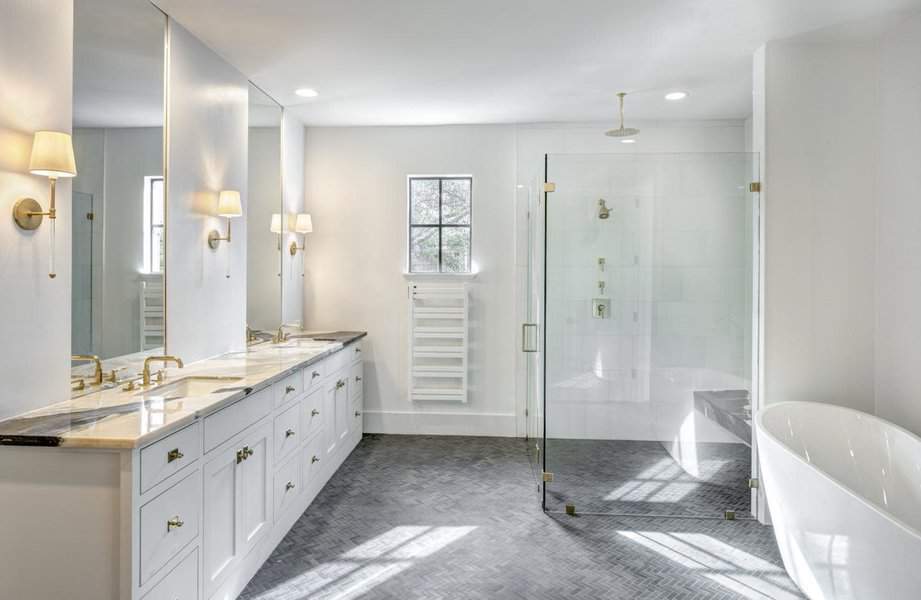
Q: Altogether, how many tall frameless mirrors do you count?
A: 2